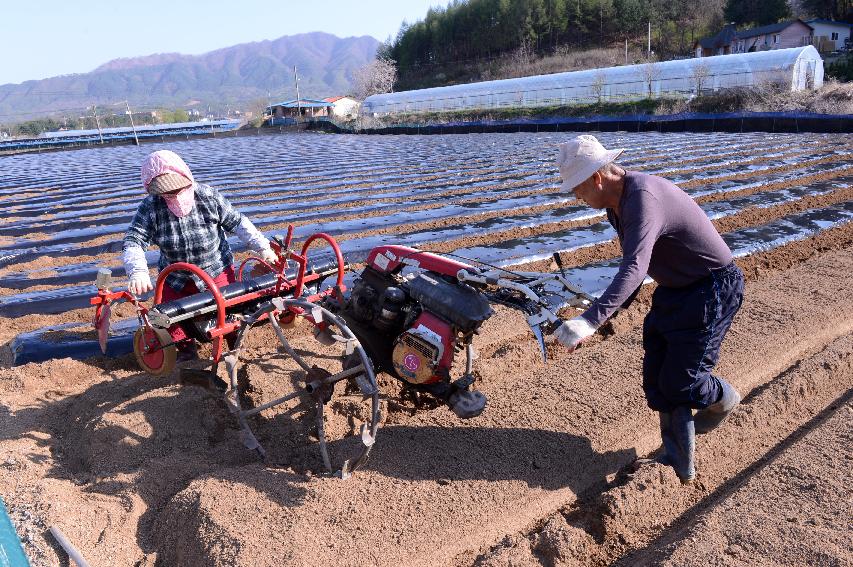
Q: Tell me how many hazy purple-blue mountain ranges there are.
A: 1